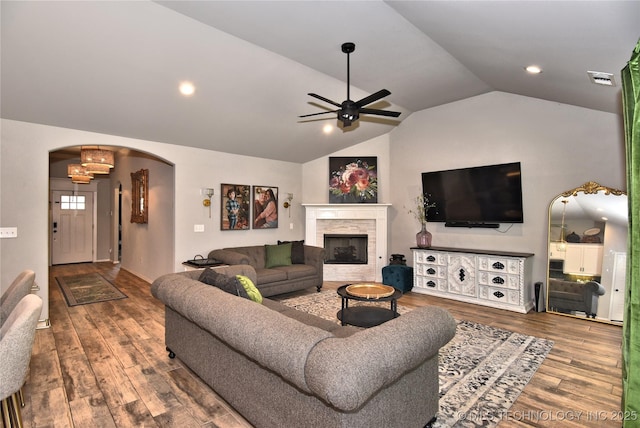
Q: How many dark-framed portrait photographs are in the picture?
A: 2